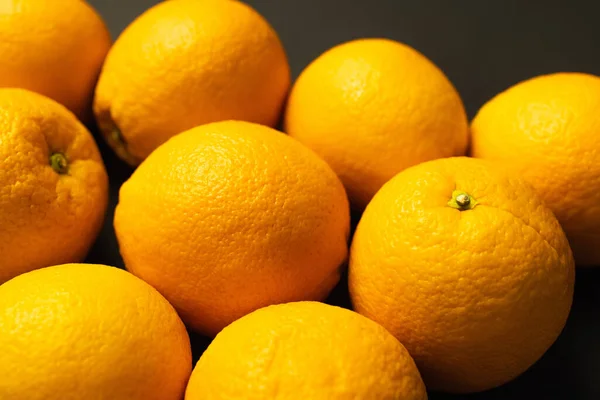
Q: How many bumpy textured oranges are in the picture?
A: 9